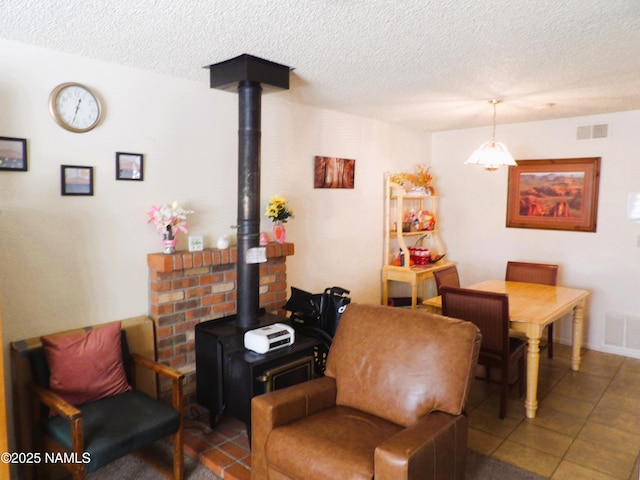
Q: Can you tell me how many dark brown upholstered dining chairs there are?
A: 3